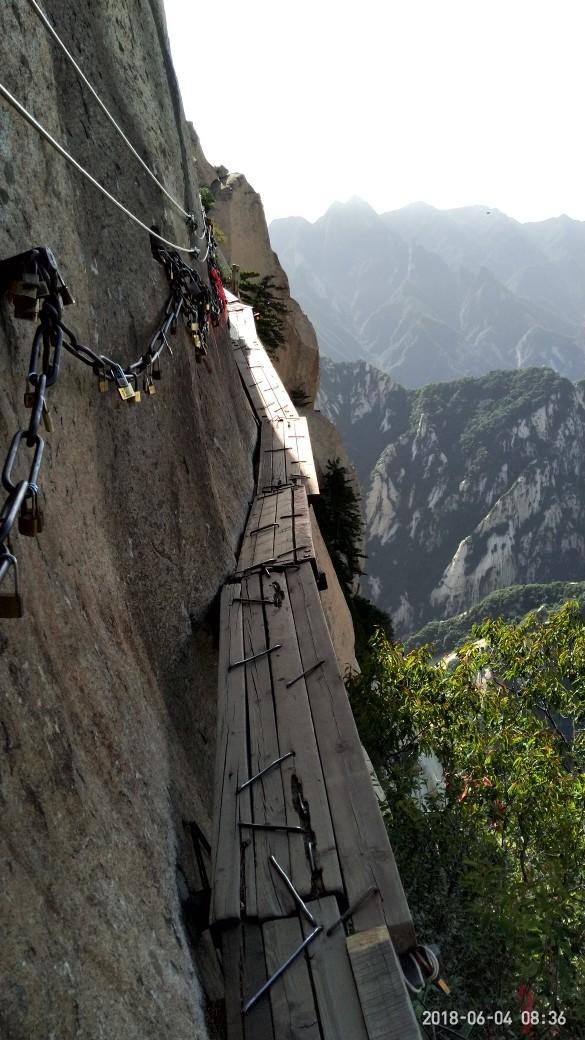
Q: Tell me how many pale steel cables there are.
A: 2